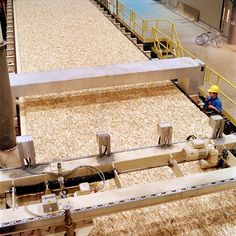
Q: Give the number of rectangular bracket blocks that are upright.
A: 4